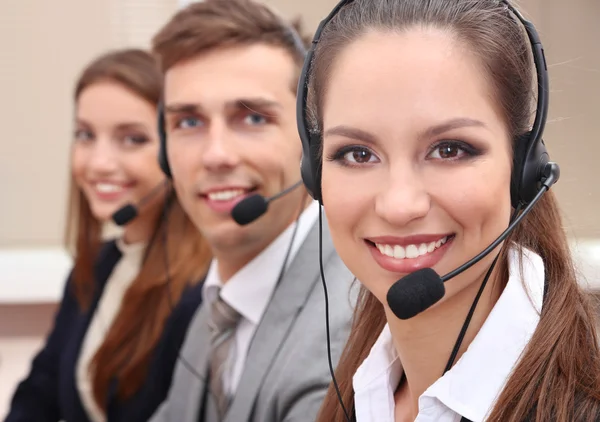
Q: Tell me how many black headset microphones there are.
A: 3